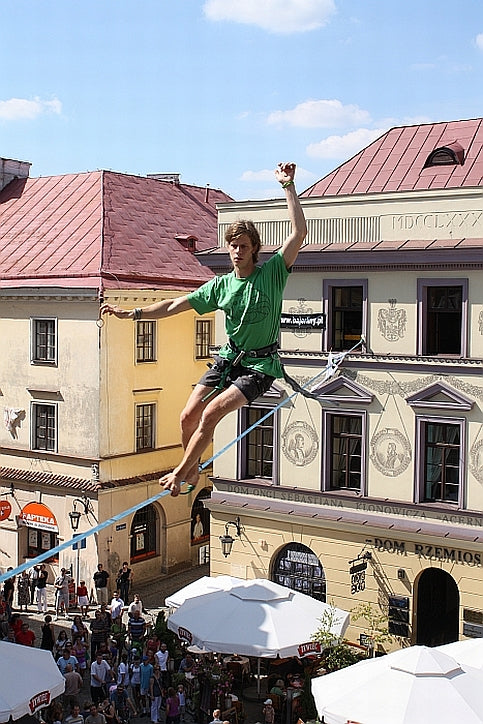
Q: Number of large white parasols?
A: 5